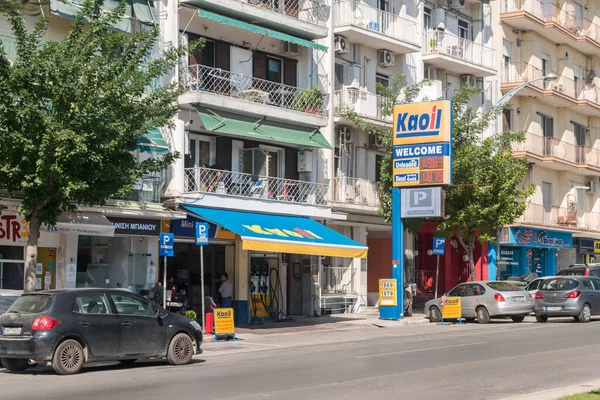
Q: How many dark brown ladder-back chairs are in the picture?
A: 0